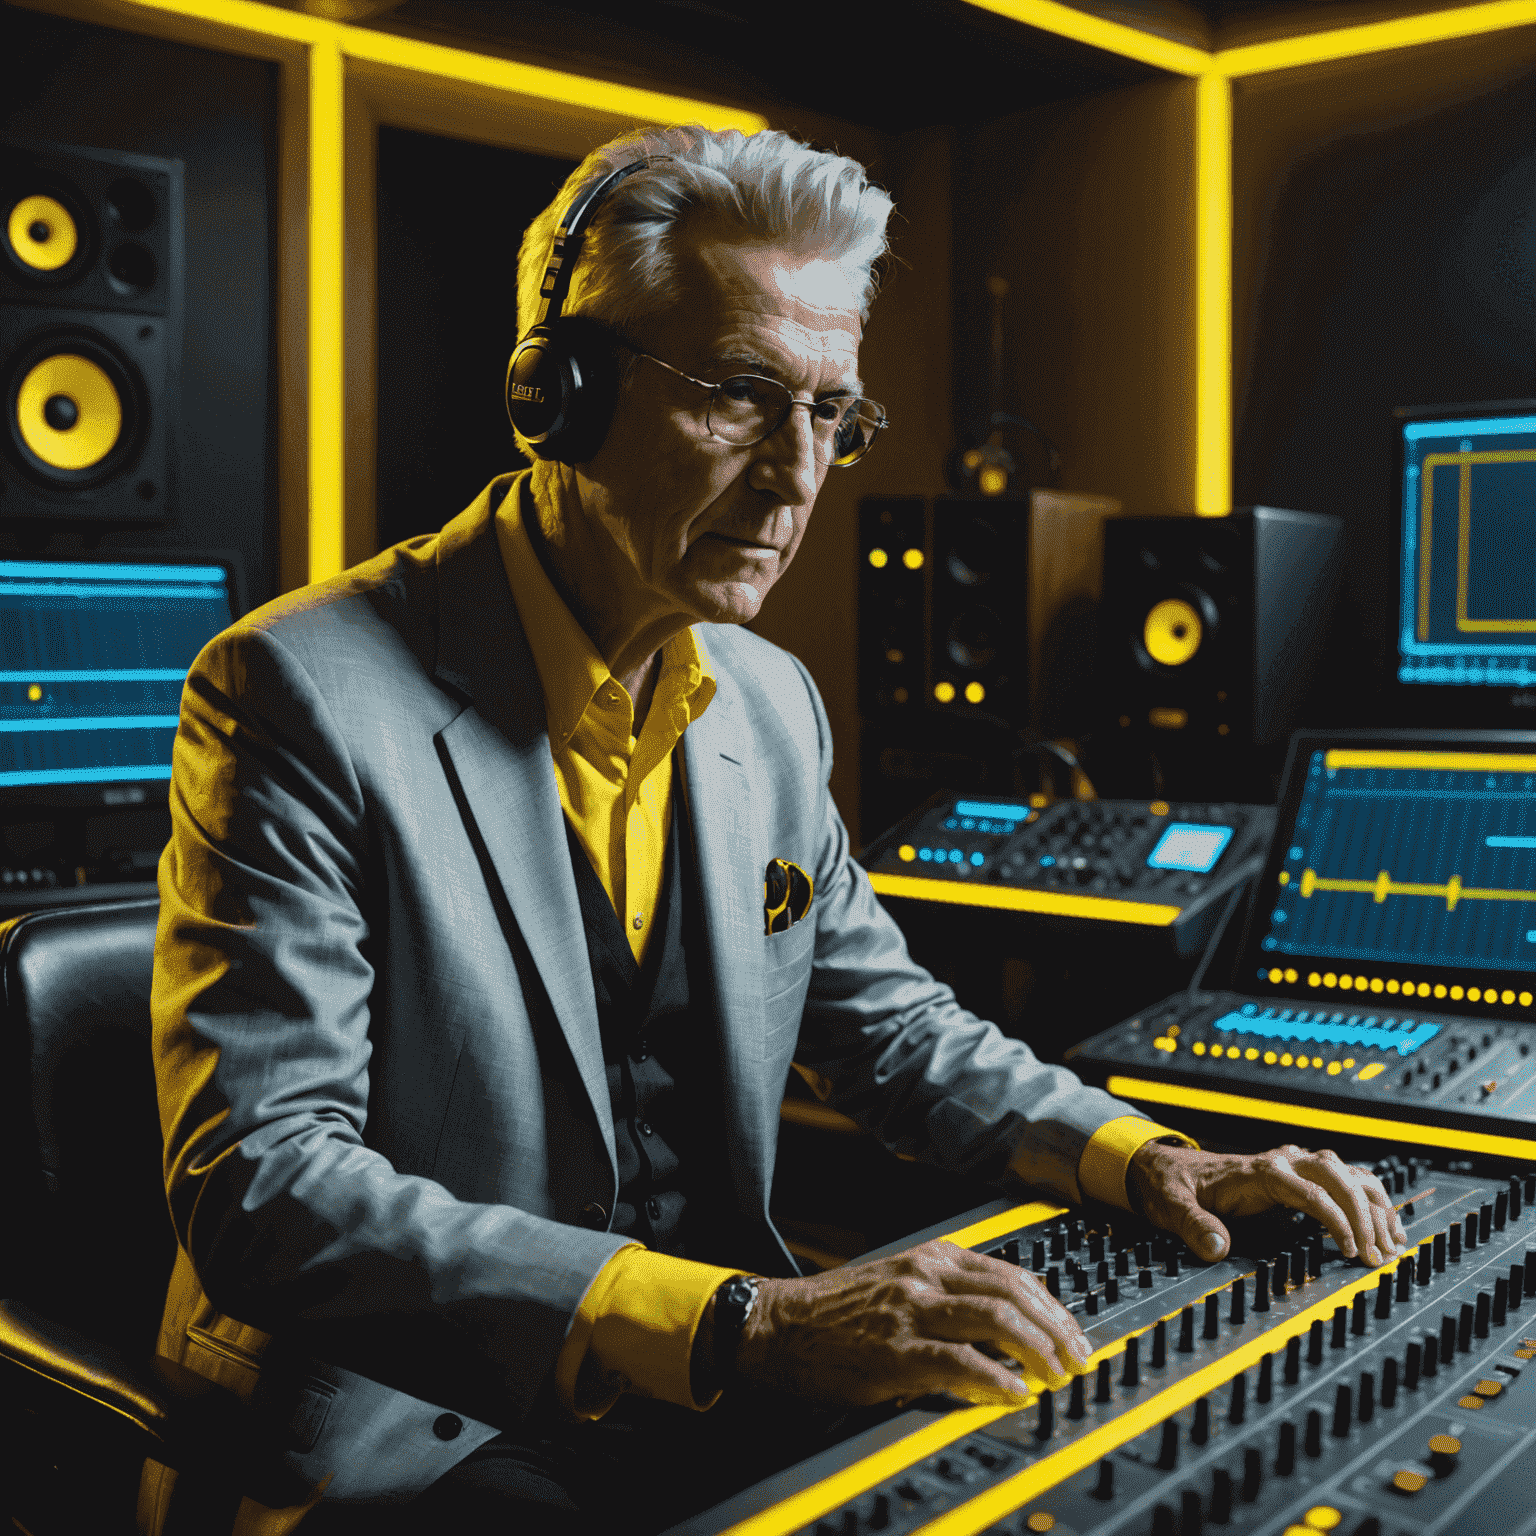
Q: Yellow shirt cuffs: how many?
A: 2